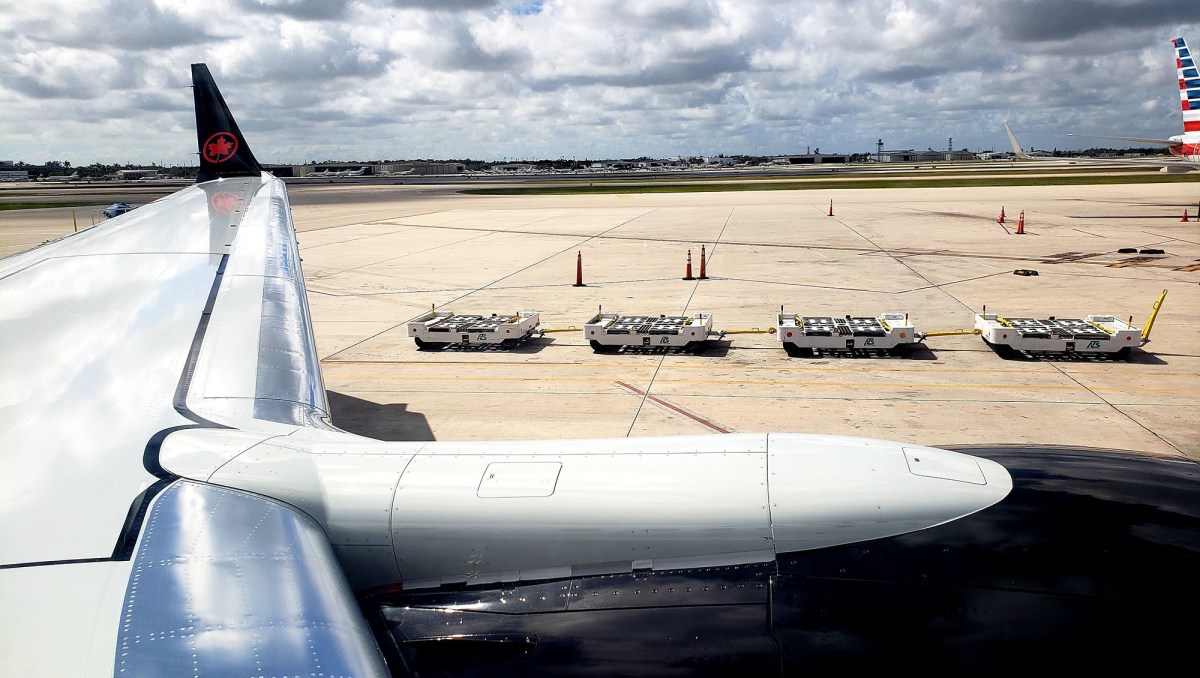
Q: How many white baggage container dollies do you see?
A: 4